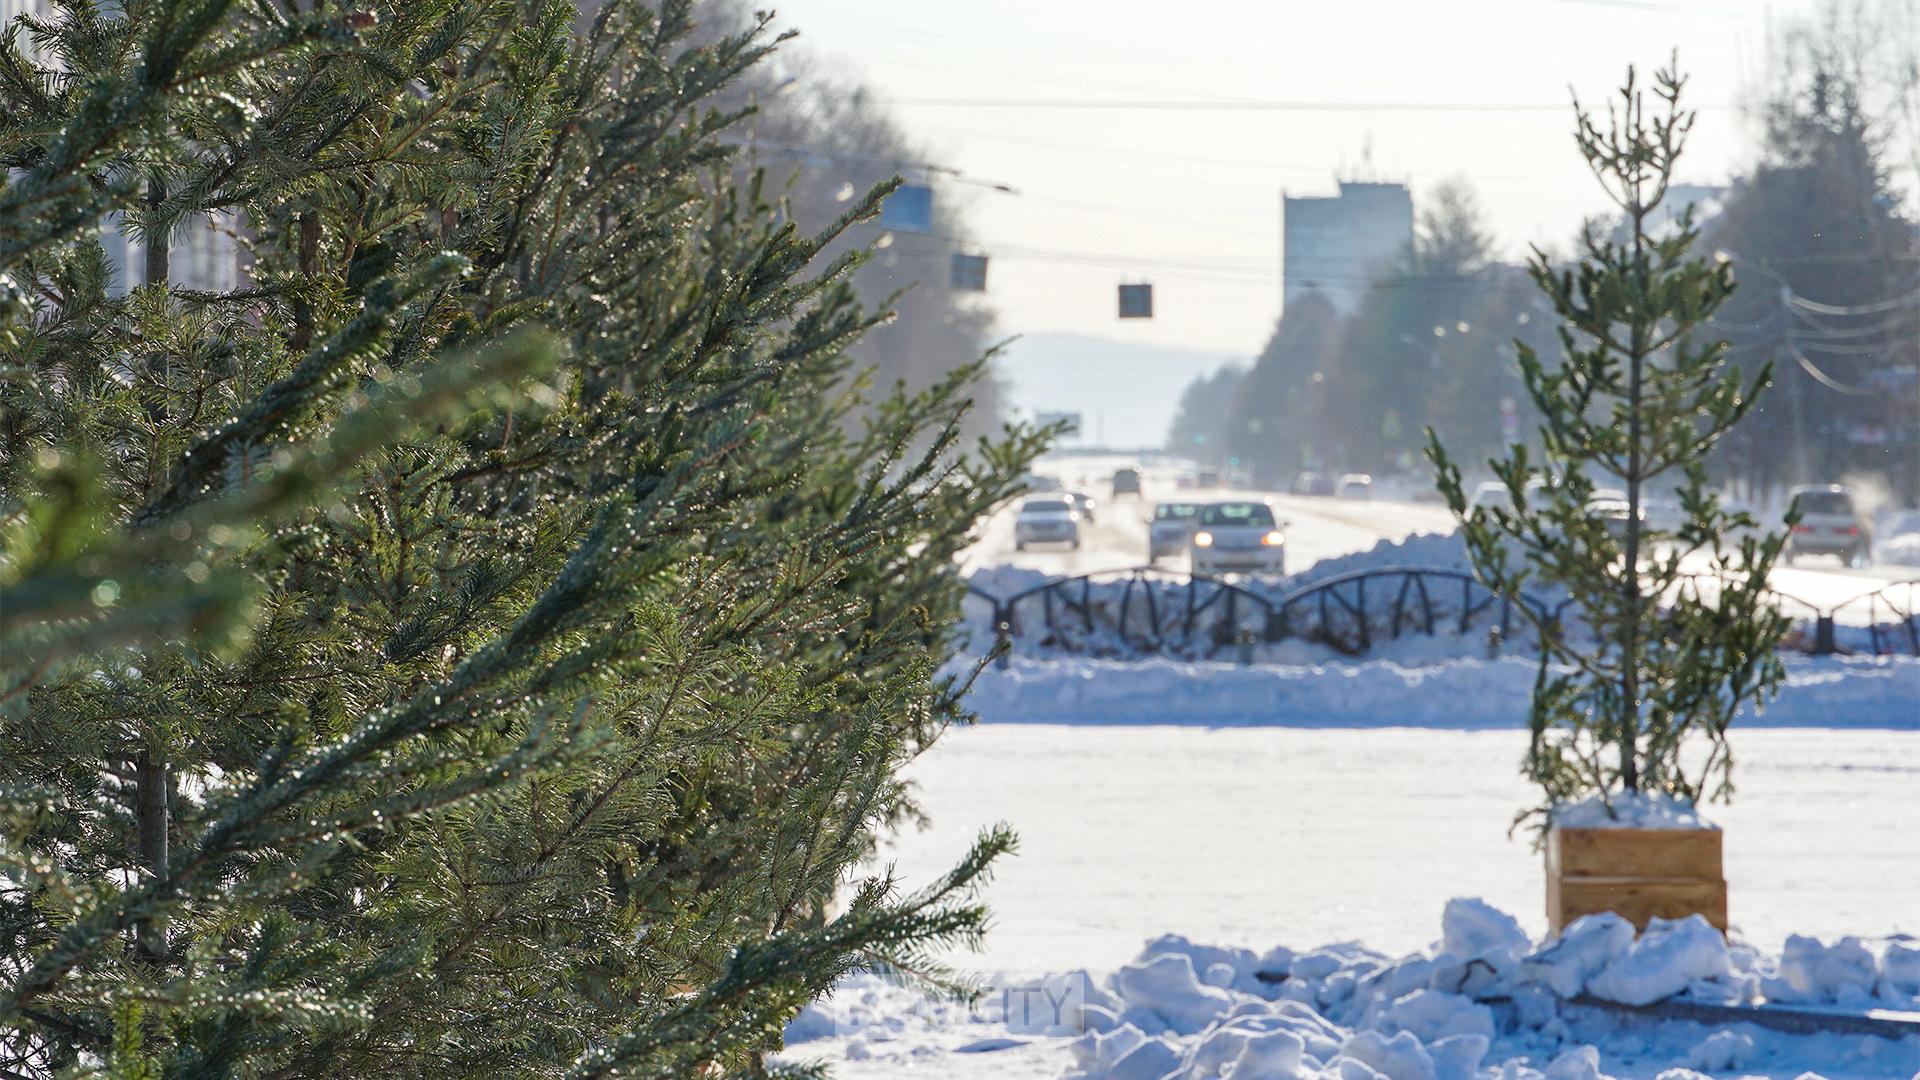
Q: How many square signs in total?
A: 3